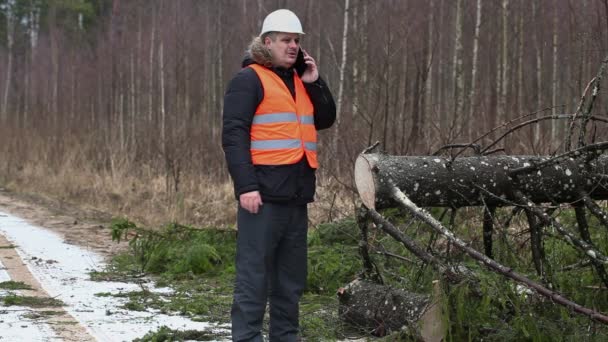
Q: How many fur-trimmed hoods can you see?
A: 1